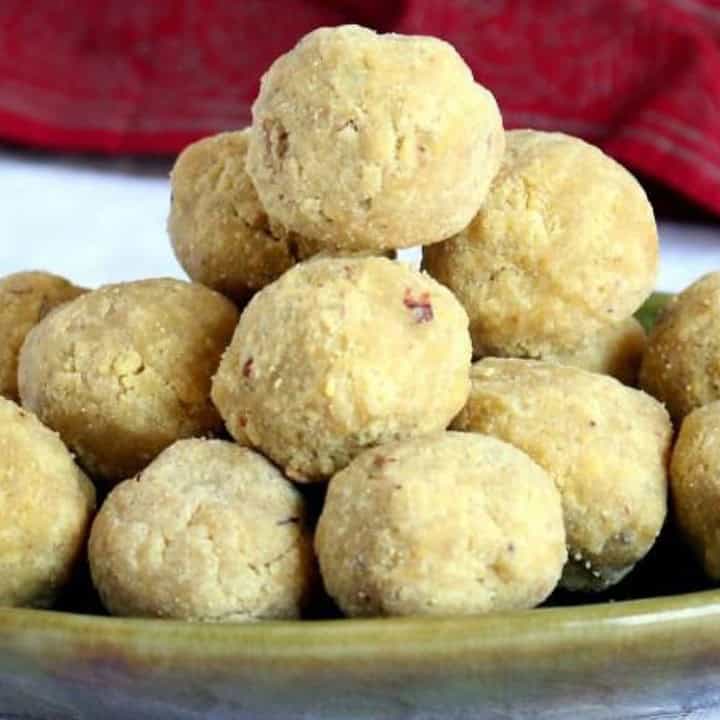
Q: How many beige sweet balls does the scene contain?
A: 13